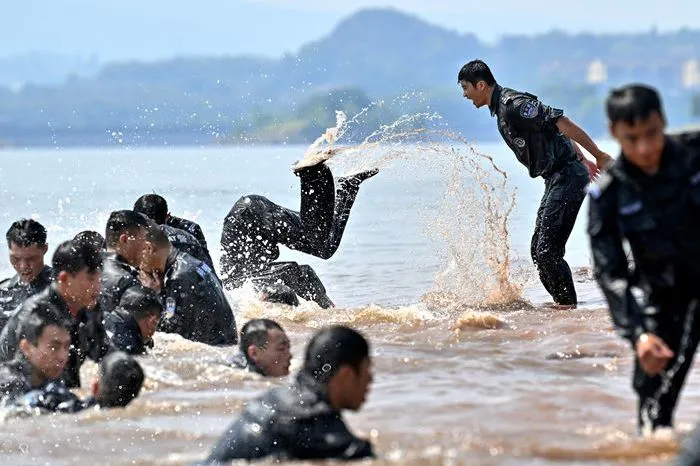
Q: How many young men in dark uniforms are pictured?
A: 14